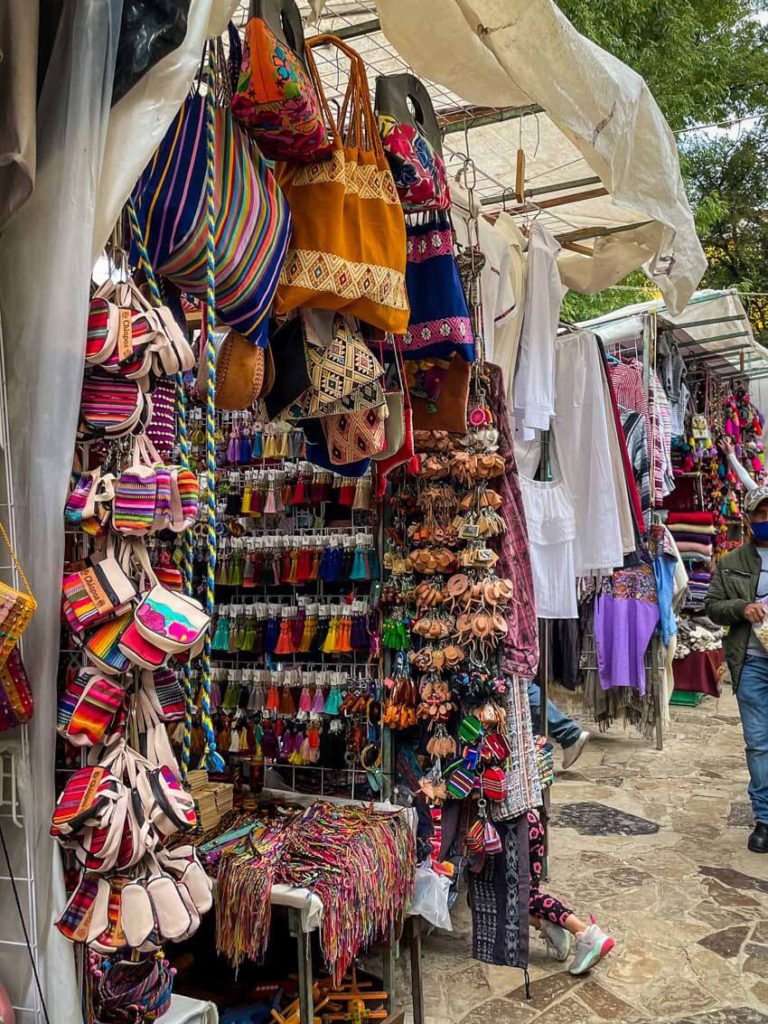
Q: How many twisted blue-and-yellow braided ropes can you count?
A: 2